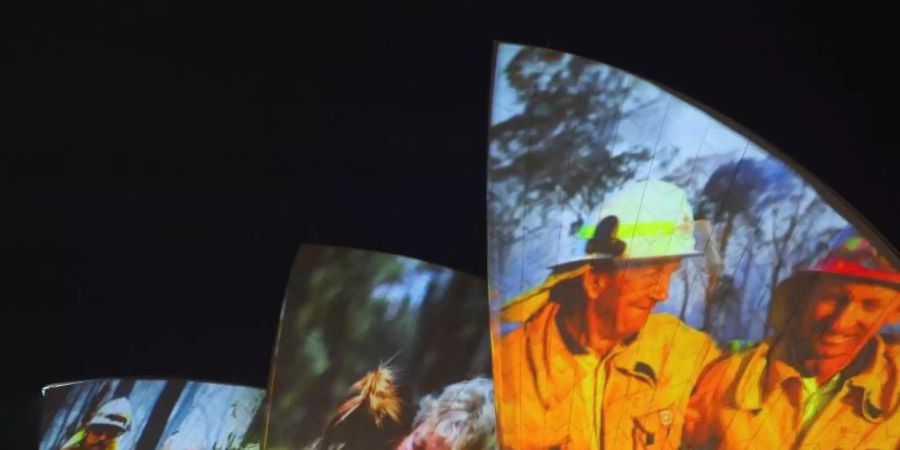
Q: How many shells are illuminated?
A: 3